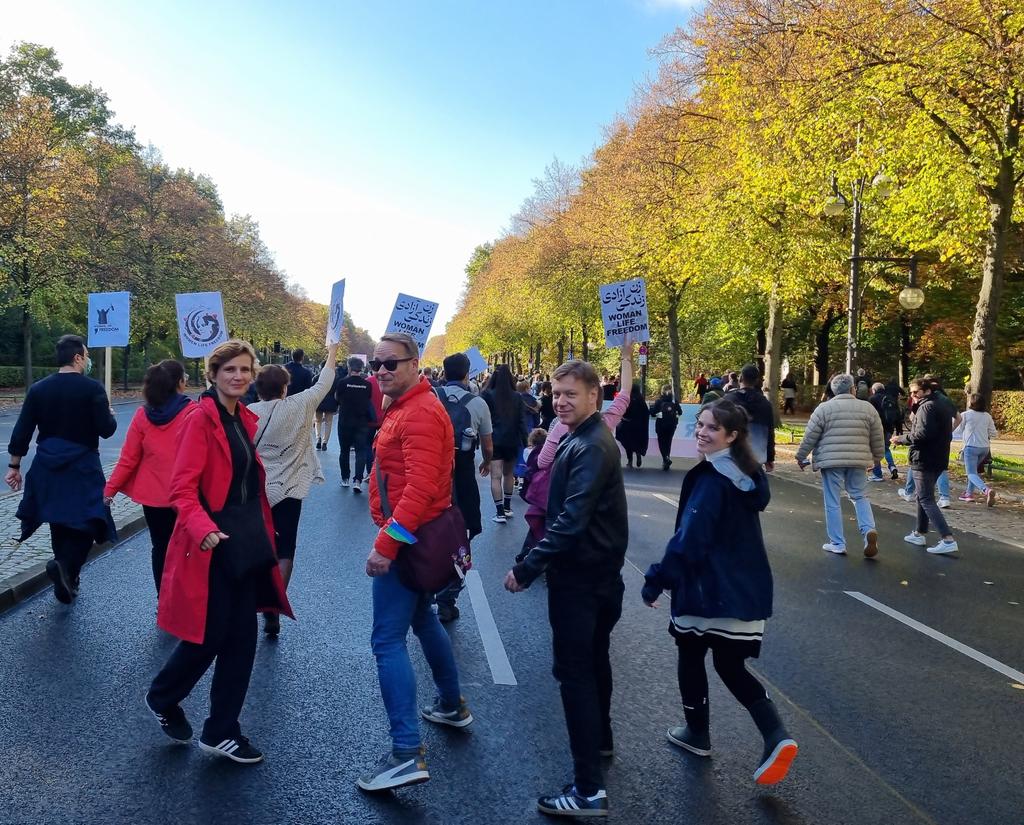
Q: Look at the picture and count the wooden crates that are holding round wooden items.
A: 0